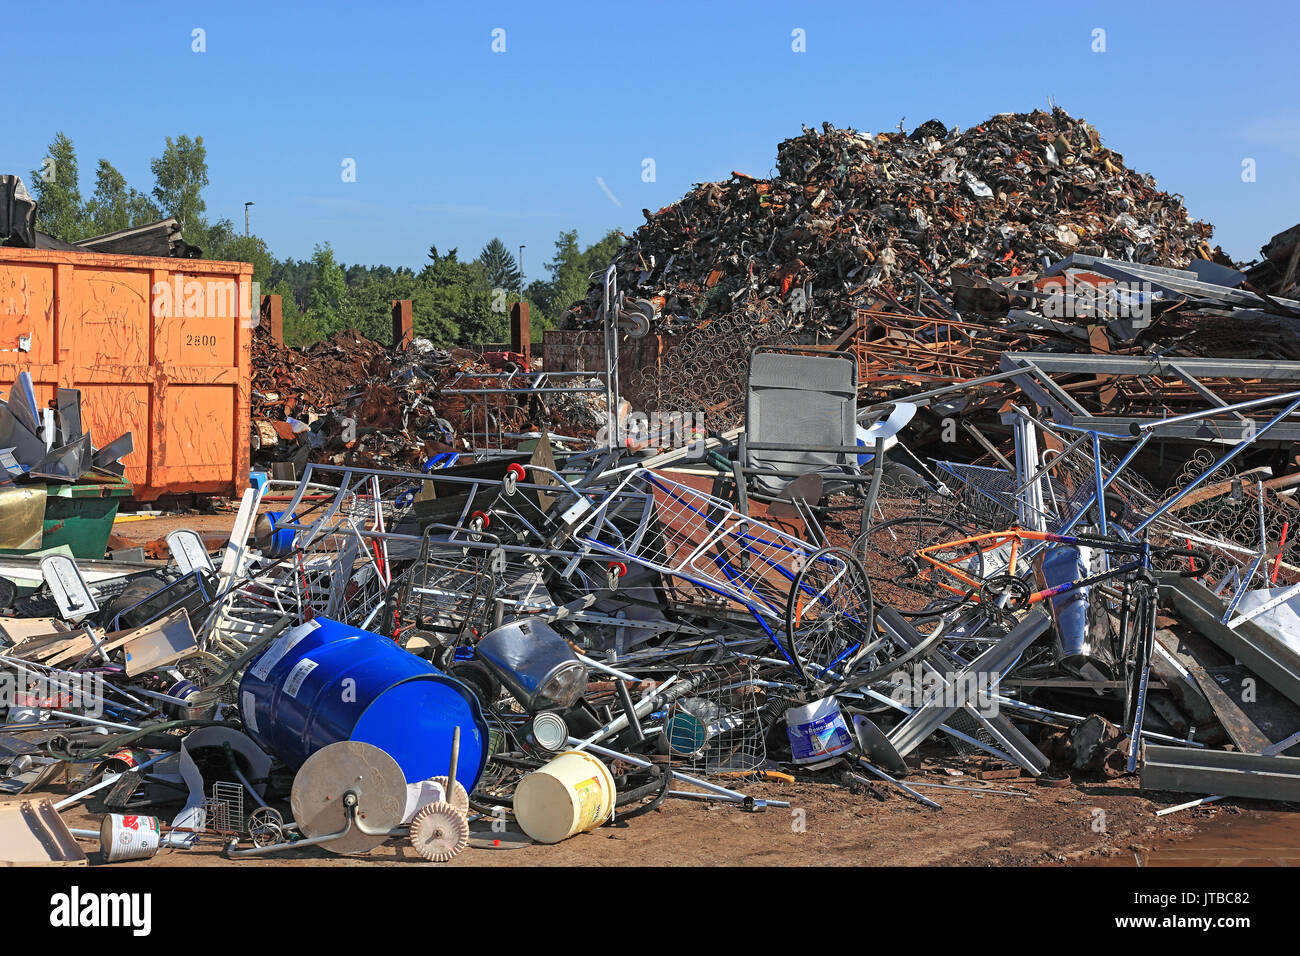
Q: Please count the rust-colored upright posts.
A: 3